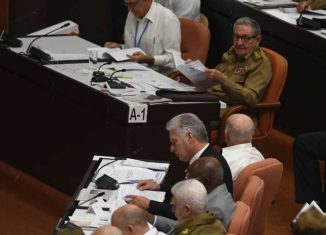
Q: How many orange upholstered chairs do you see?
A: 5